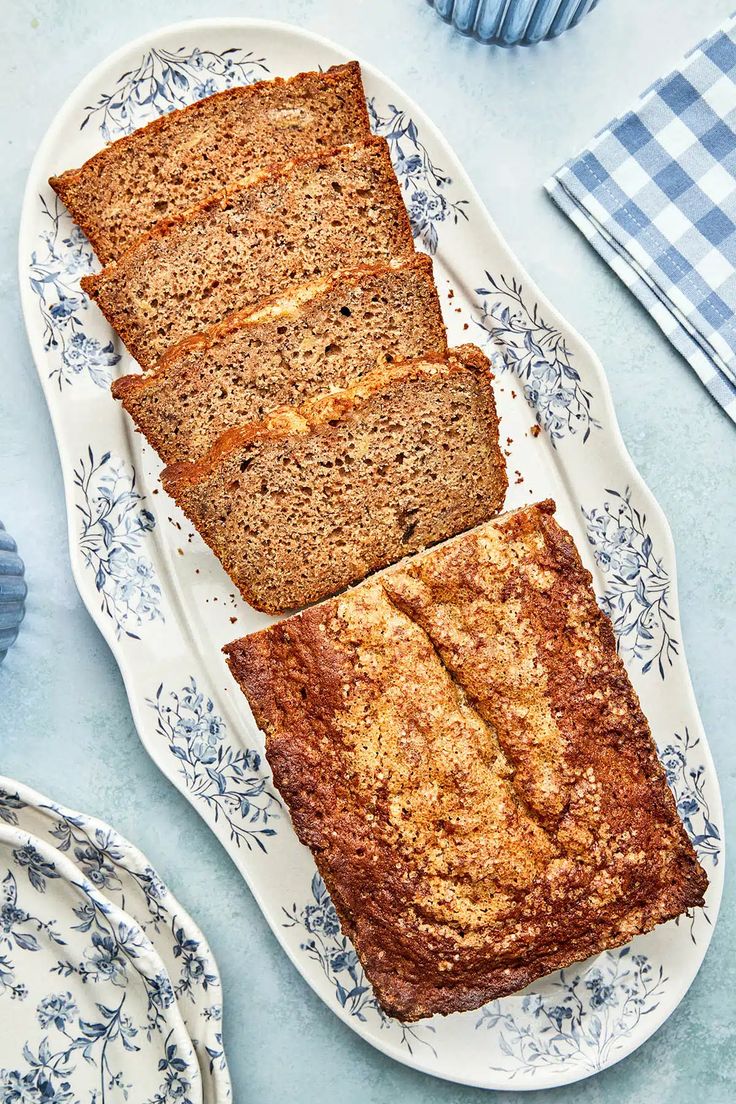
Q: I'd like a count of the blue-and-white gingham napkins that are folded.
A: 1